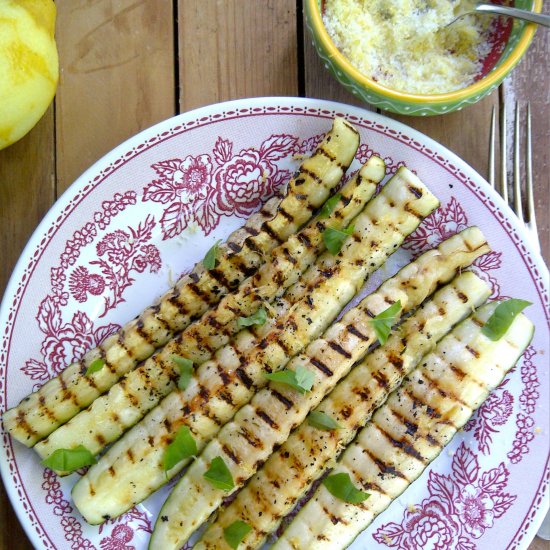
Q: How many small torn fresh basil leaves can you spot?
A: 15